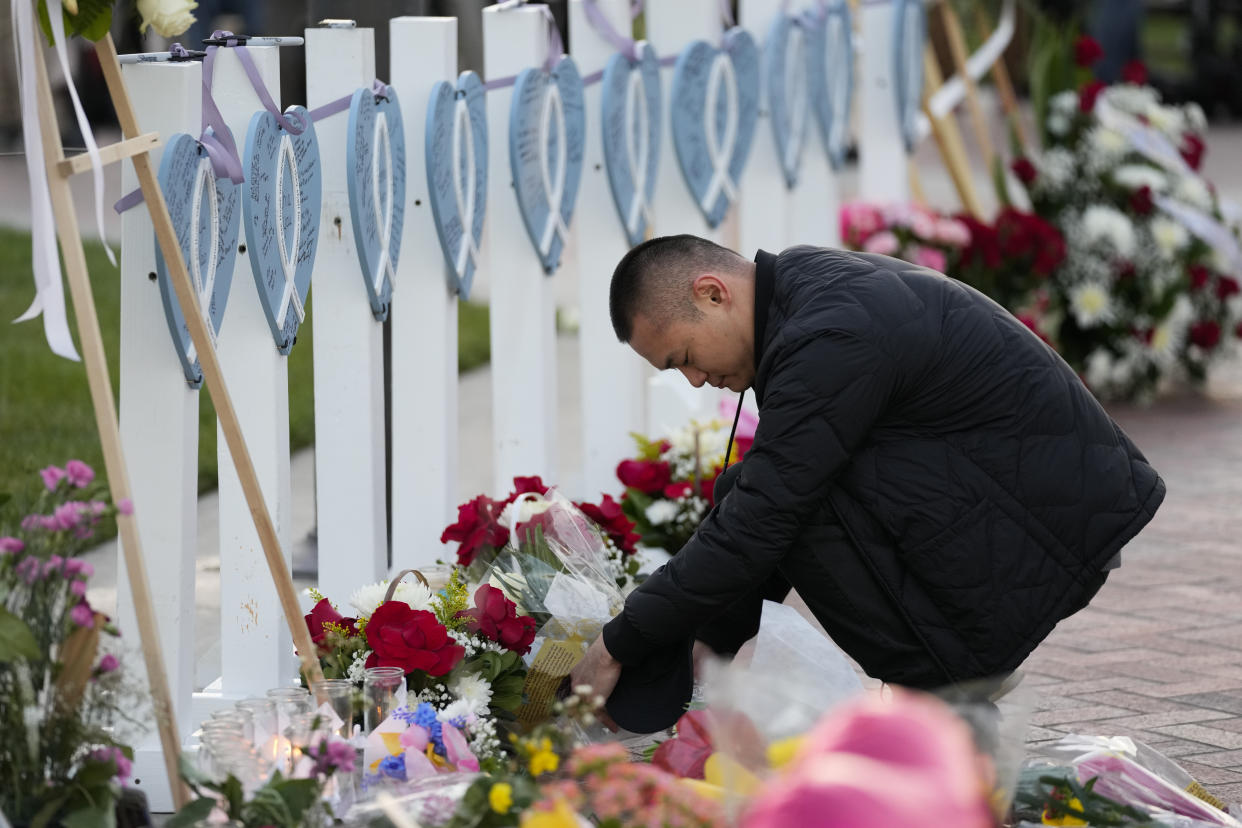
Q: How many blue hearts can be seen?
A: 10